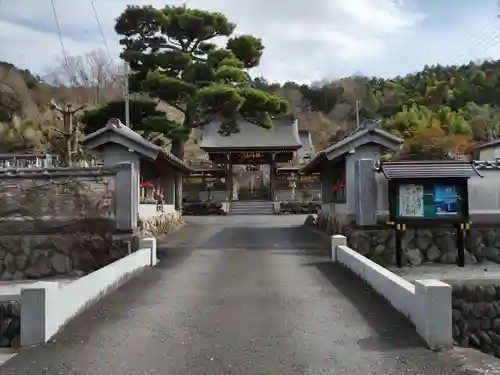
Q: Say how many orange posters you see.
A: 0